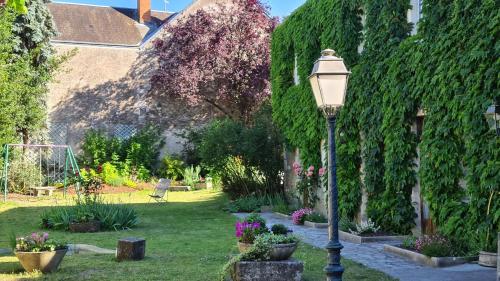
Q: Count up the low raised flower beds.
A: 4